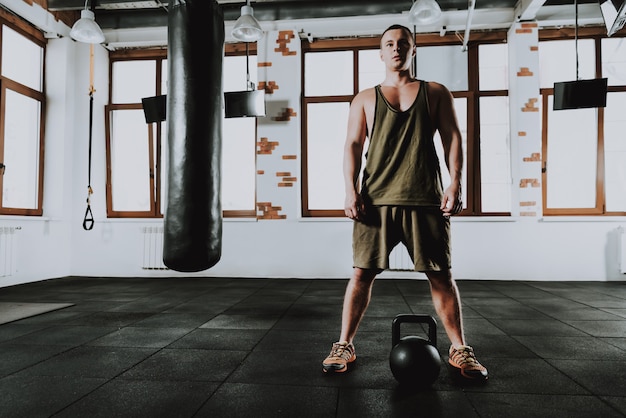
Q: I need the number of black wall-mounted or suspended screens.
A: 3